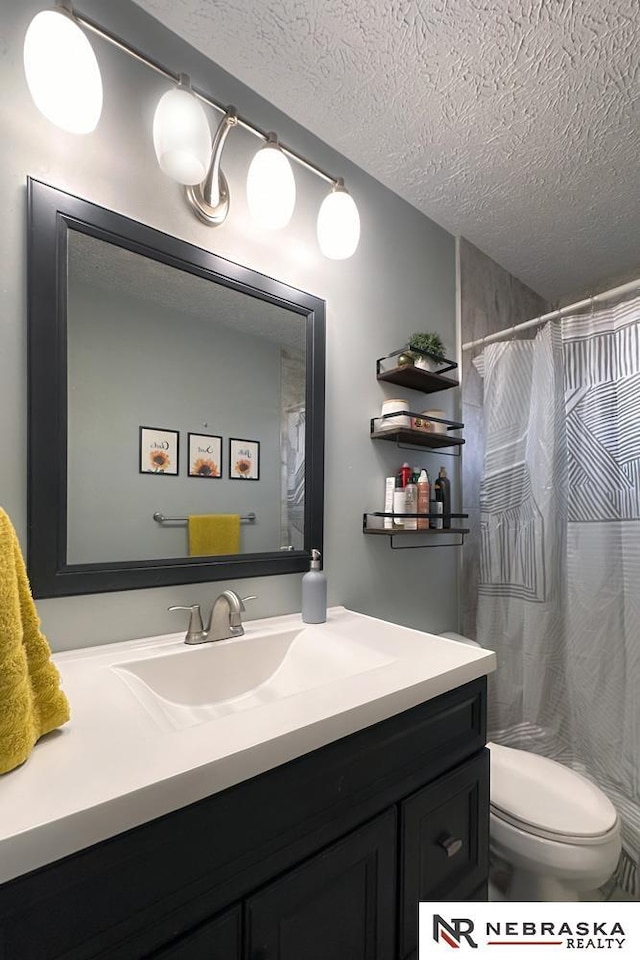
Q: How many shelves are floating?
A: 3